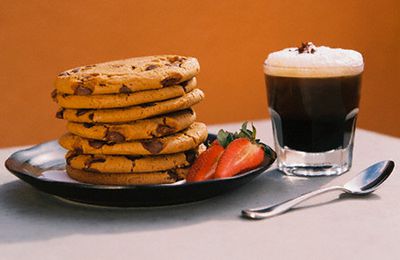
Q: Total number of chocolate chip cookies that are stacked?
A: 7